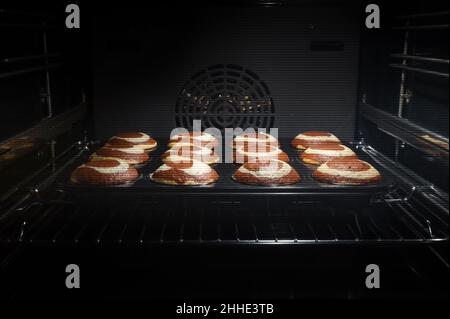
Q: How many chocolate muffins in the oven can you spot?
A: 12